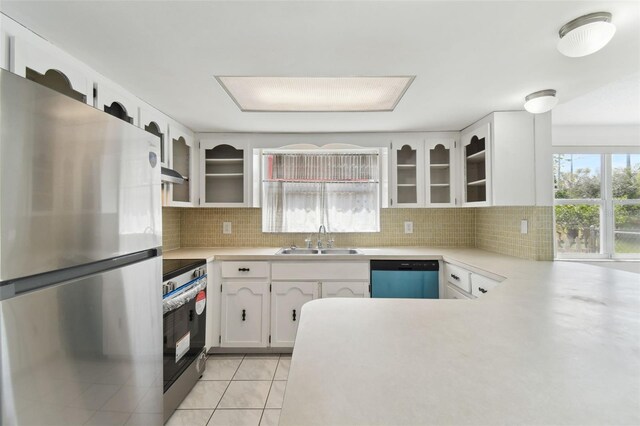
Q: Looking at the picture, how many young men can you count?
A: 0